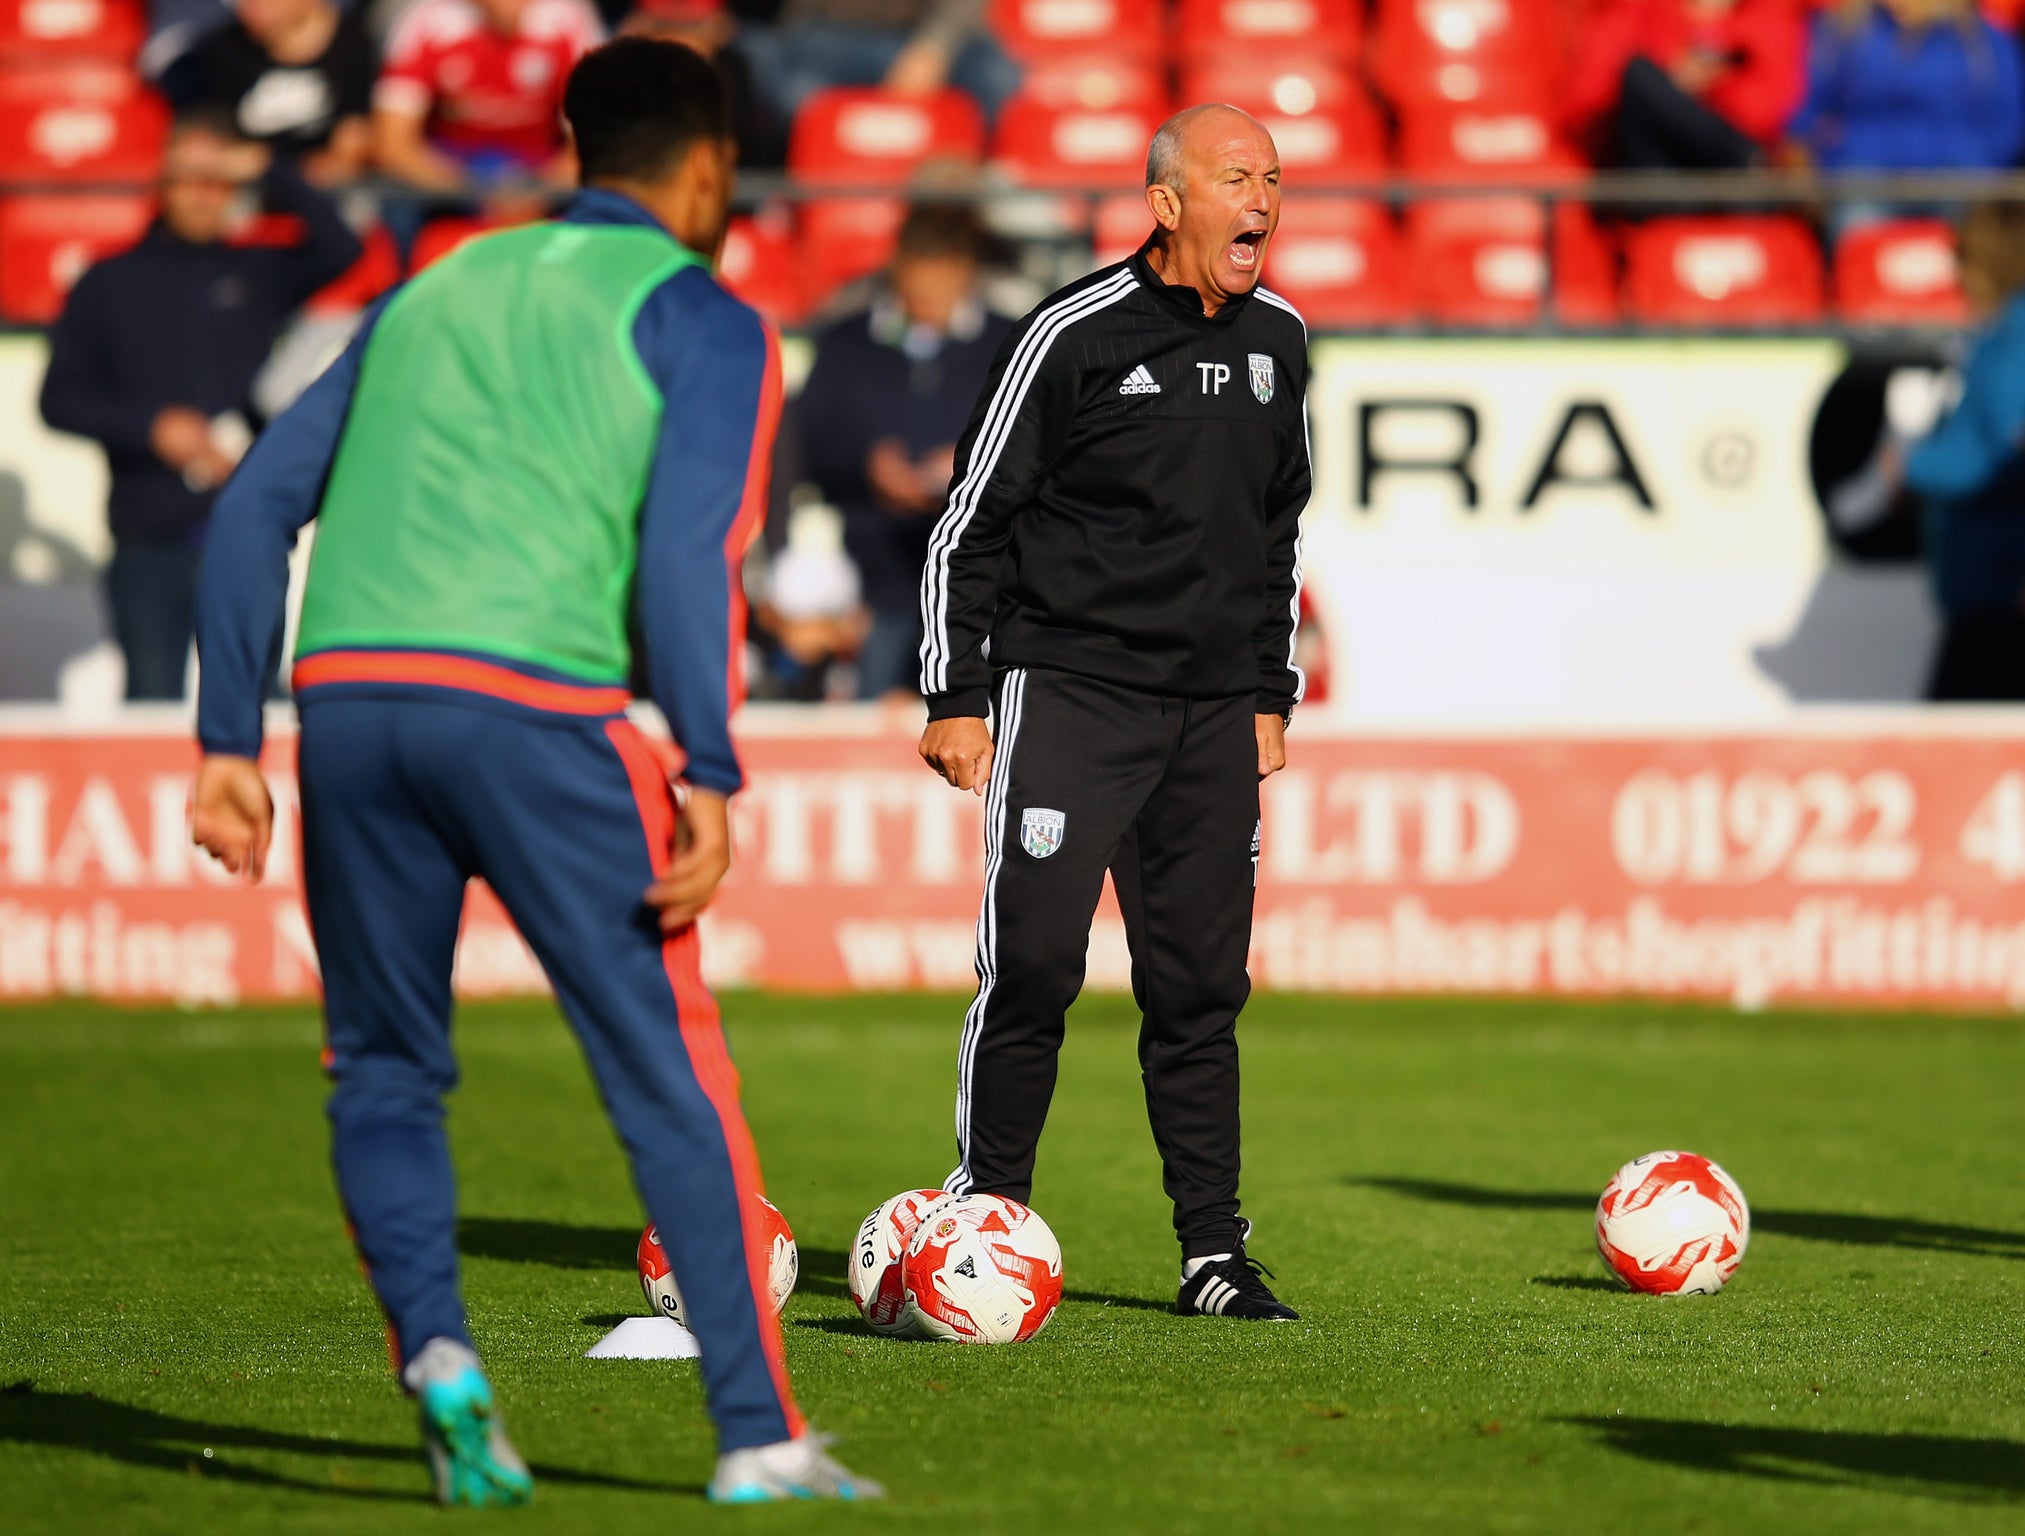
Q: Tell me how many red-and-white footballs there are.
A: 4